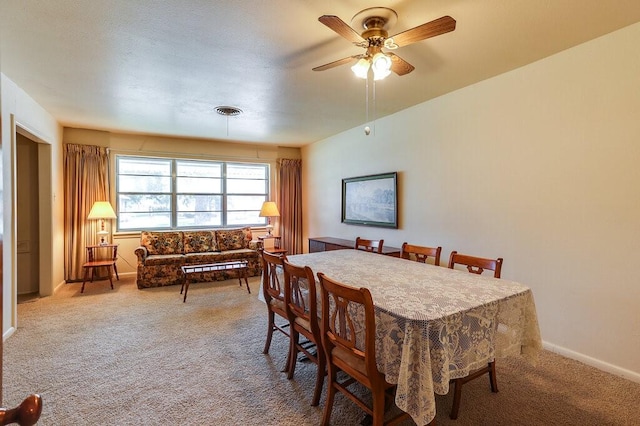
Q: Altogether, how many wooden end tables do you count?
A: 2